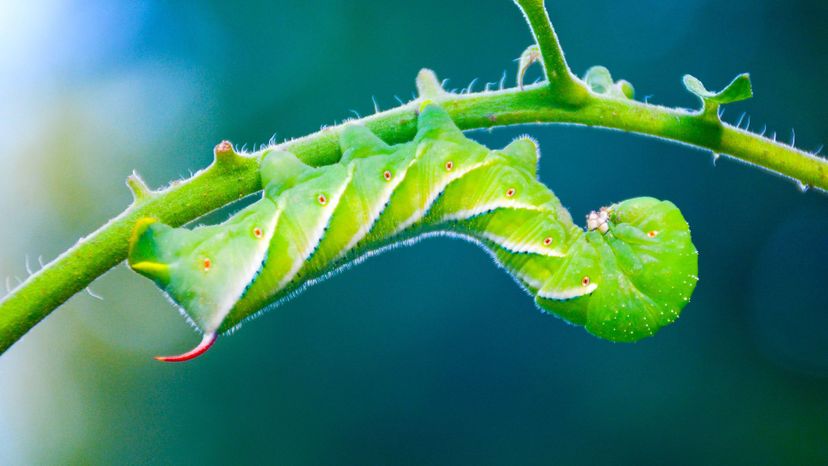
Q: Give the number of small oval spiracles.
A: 9